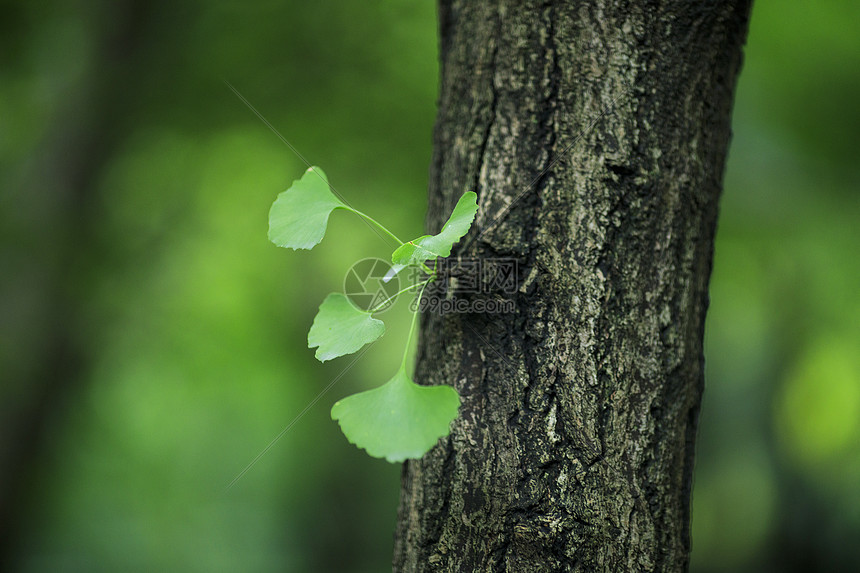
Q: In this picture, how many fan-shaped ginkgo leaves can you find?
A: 4